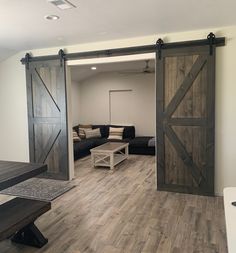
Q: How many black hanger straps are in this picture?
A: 4